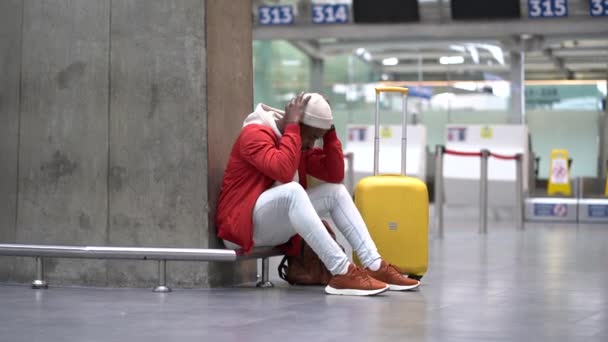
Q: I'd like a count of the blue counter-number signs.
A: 4